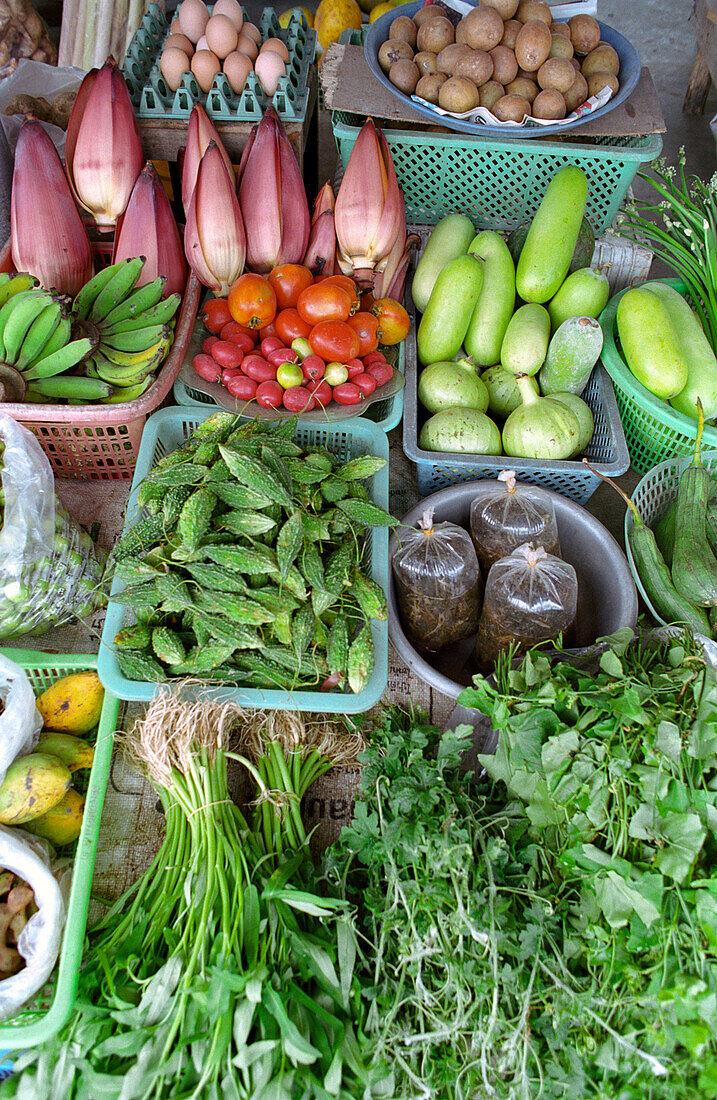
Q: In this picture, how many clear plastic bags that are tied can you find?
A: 3